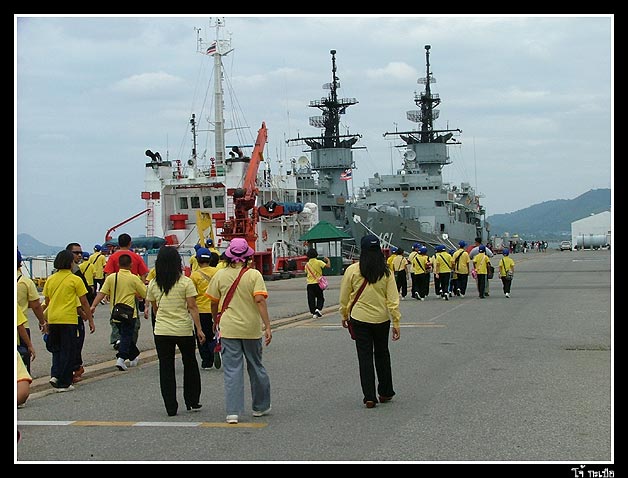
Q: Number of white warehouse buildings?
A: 1